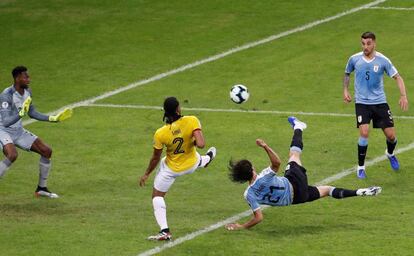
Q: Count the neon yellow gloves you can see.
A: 2